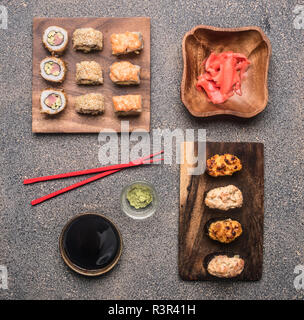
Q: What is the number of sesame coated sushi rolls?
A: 3